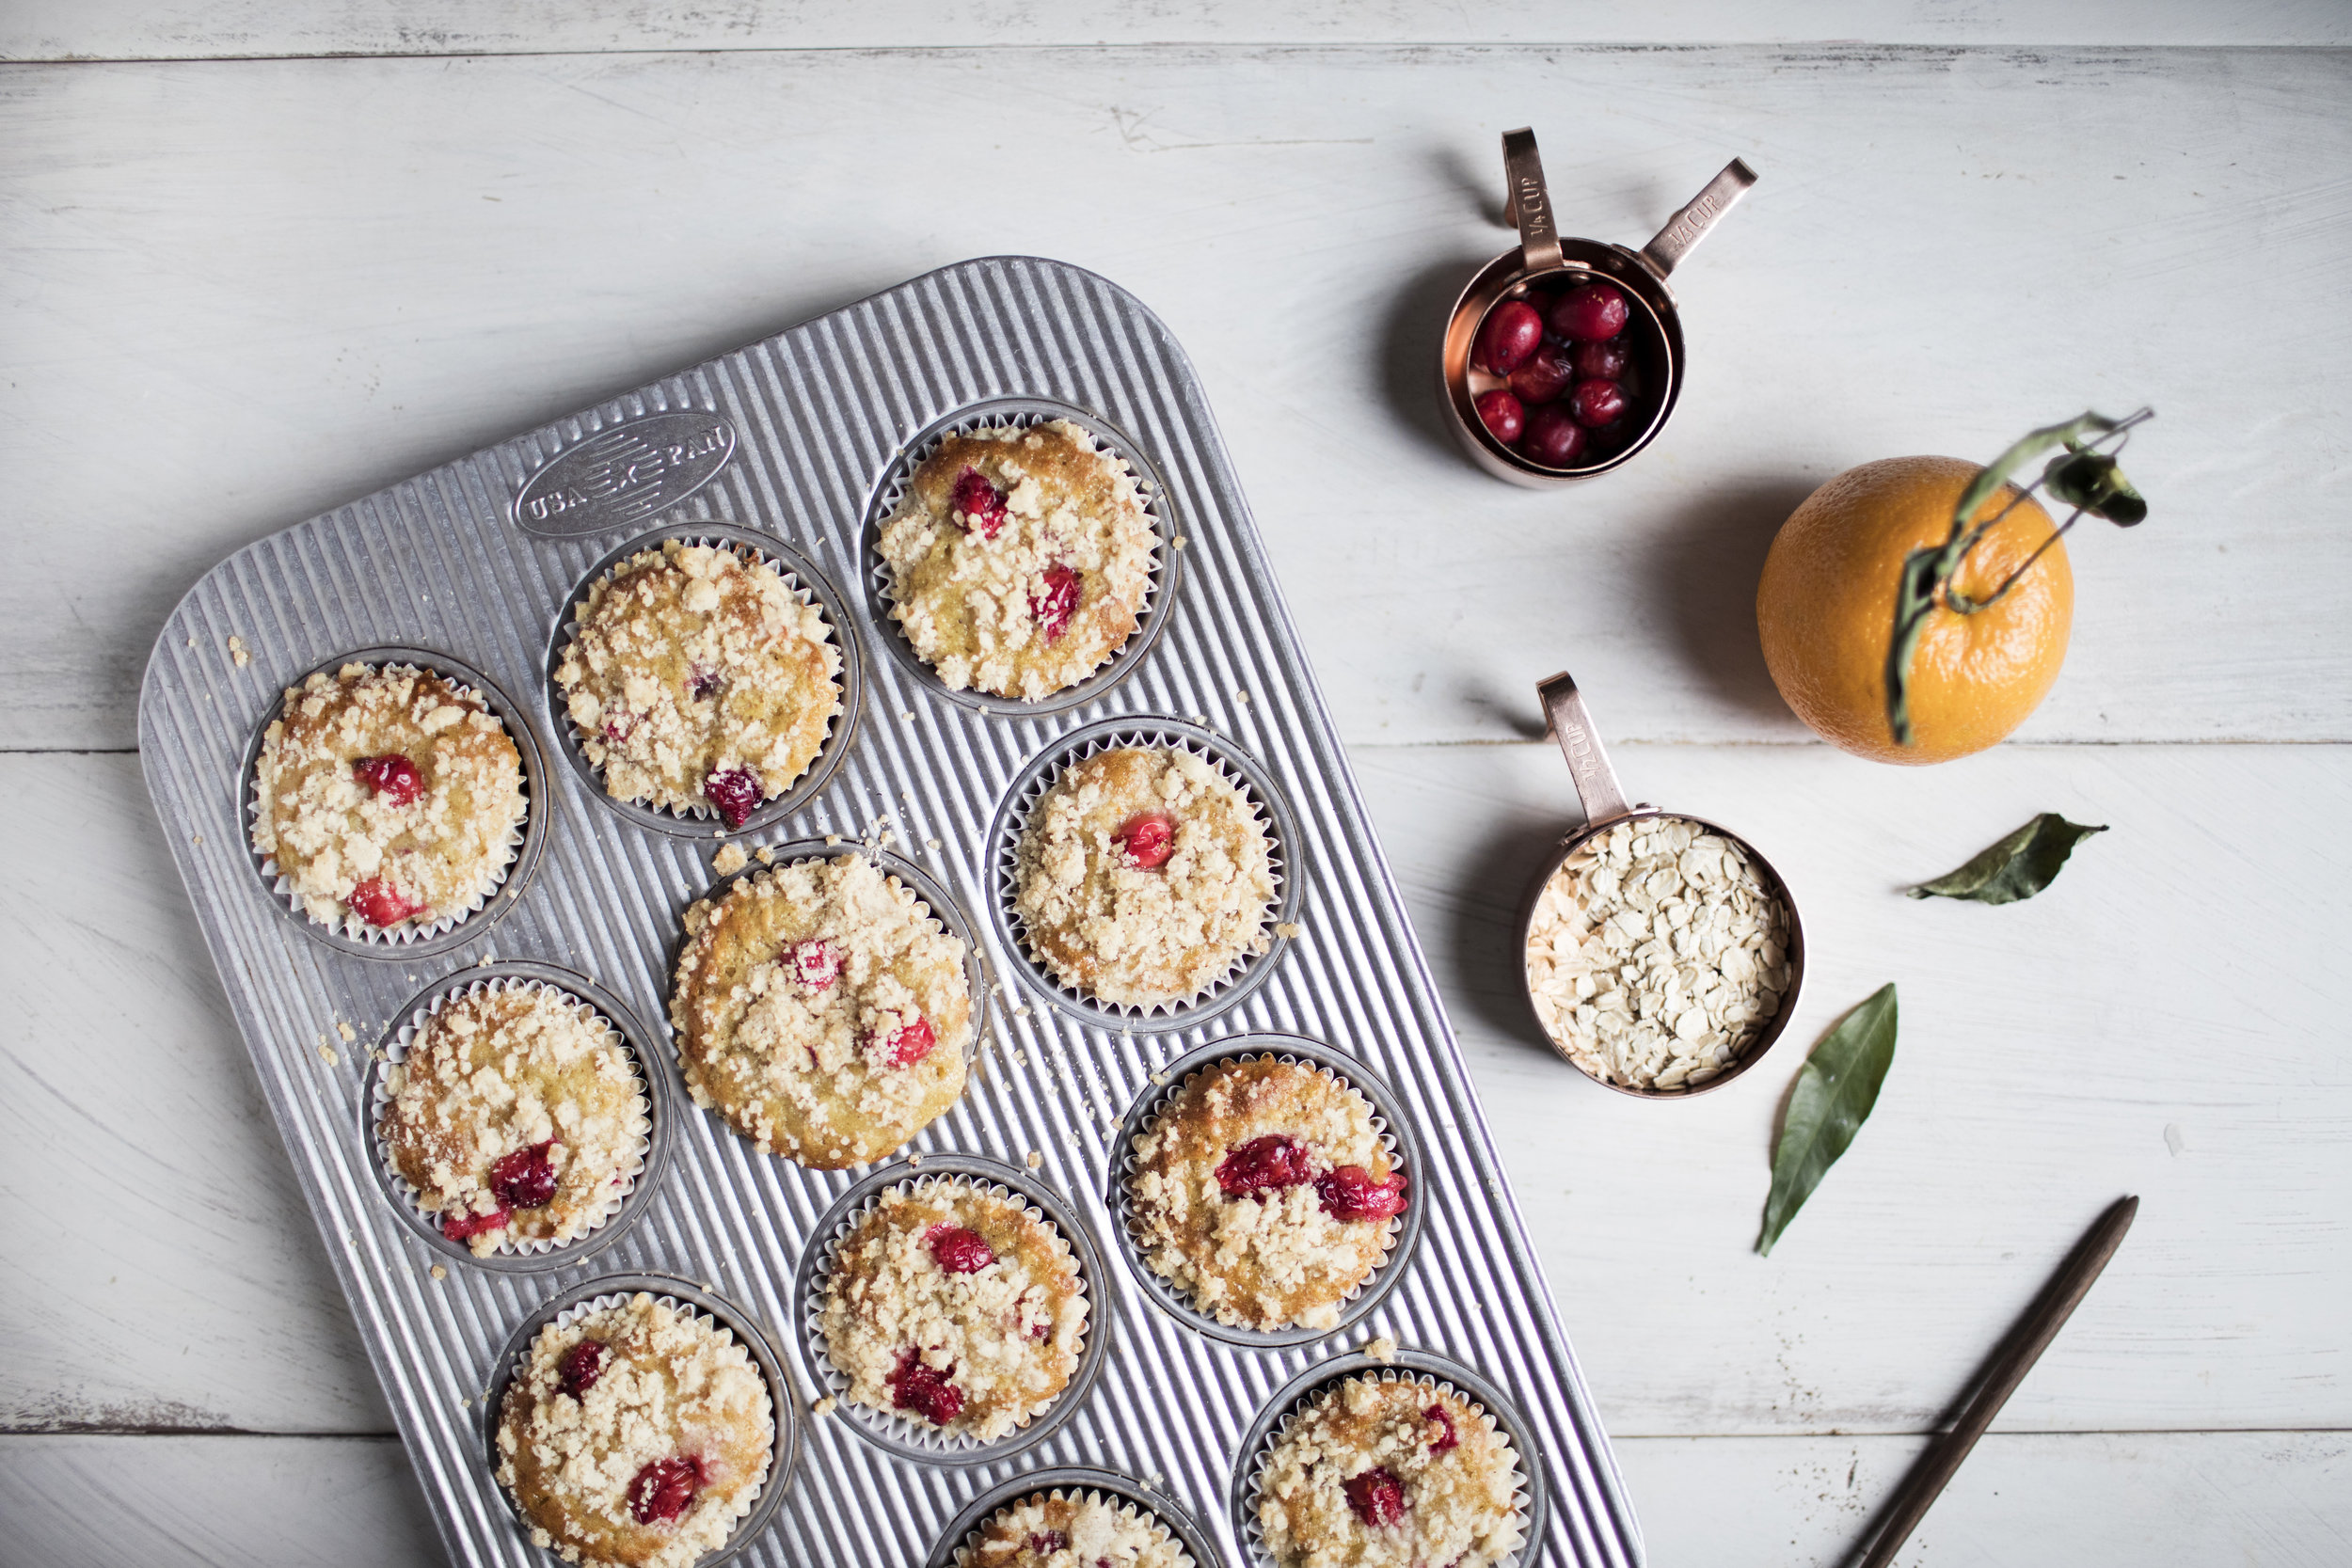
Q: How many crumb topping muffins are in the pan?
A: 11